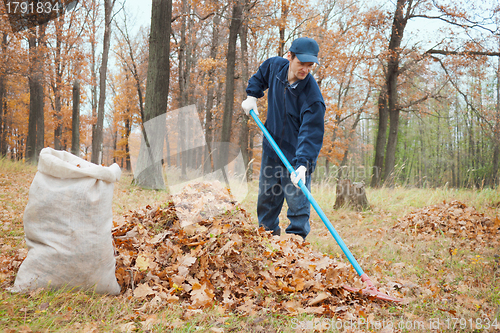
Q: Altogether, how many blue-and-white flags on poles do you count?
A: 0